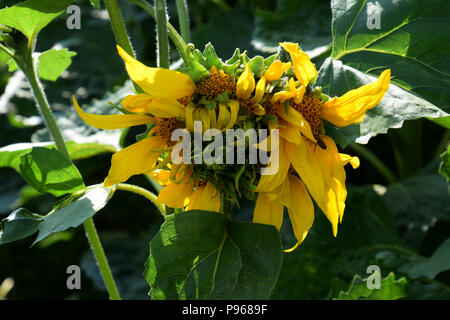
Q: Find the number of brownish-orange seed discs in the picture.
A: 3